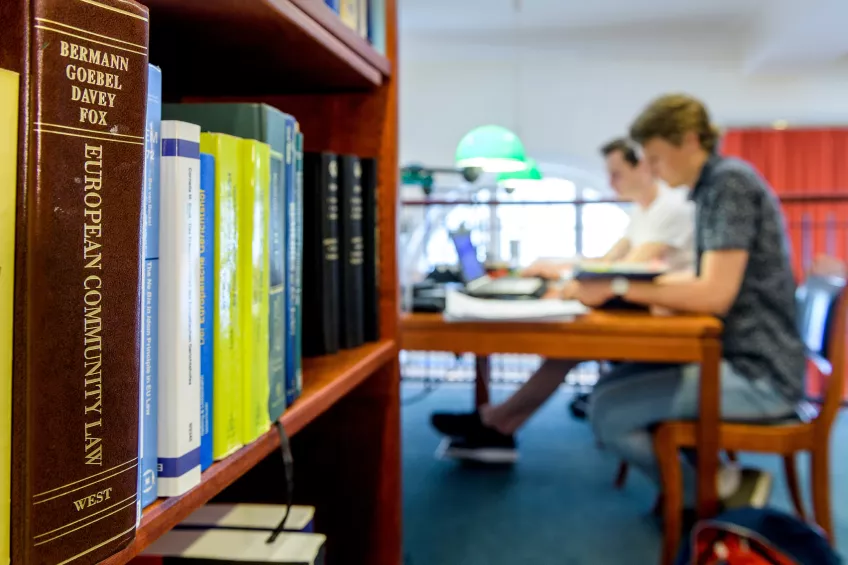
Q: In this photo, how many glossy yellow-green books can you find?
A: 2